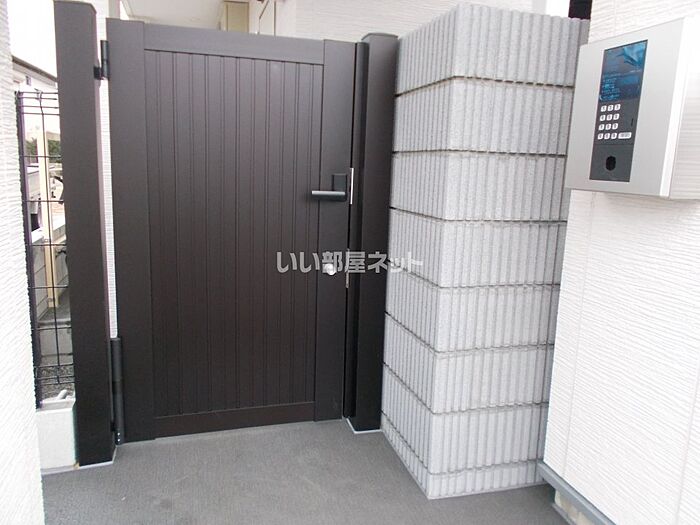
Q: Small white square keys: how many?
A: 12